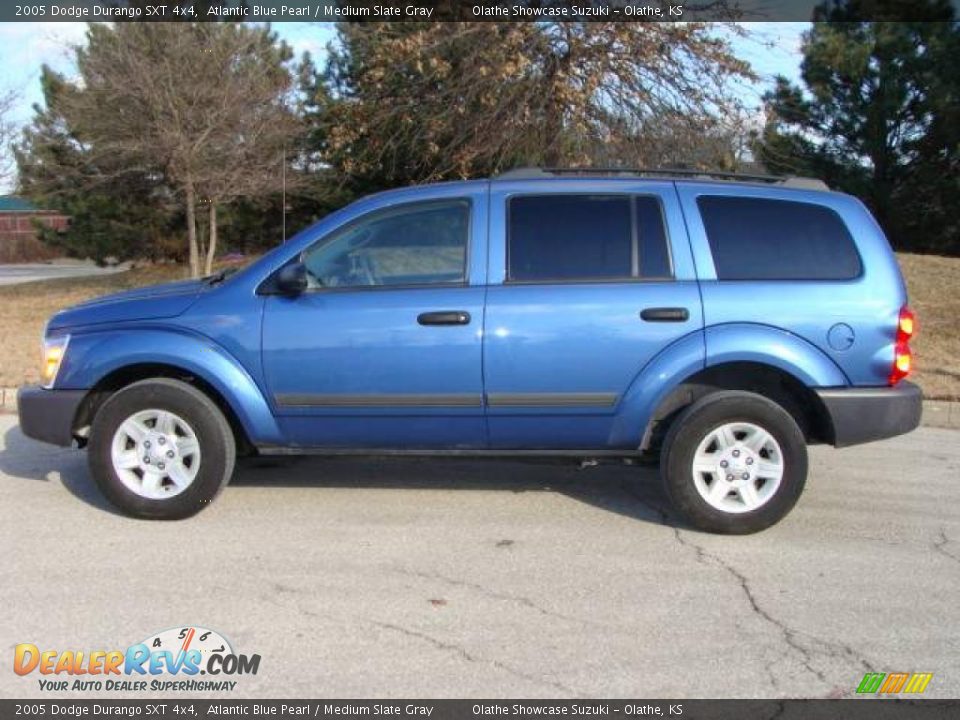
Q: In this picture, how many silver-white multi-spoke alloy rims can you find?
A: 2